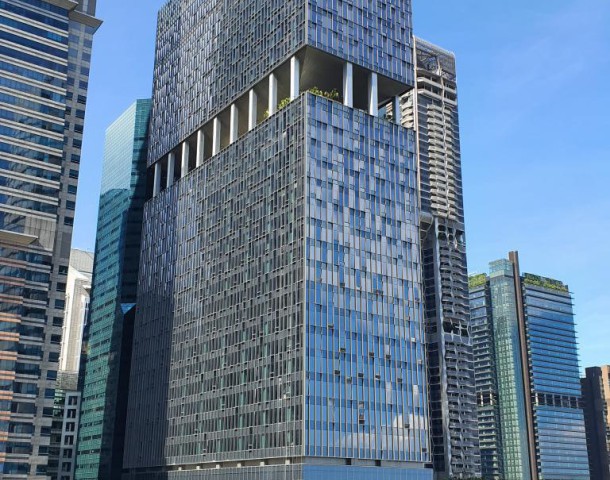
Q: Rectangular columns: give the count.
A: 12